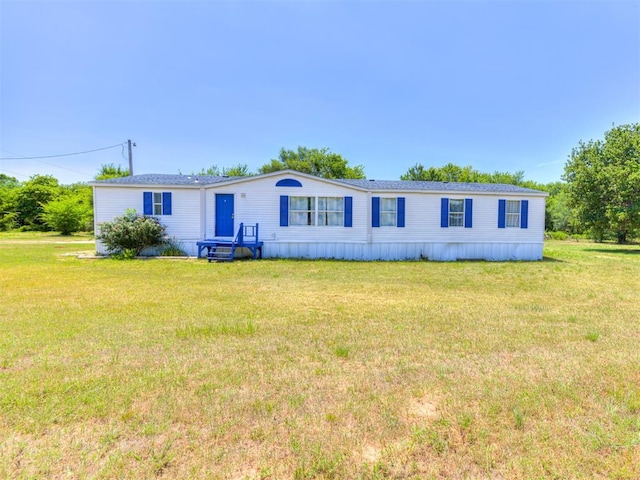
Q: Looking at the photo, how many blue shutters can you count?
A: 10